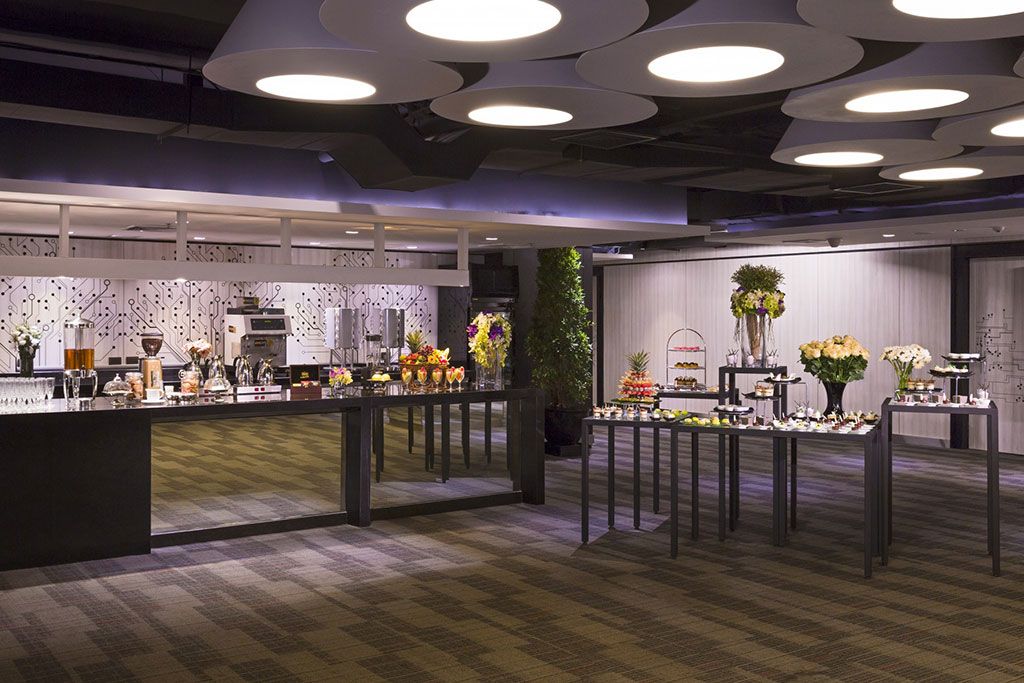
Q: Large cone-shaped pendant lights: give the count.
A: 9